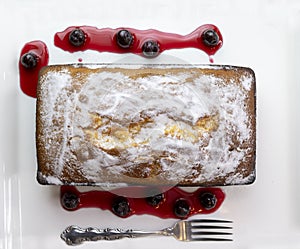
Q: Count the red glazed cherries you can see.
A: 10